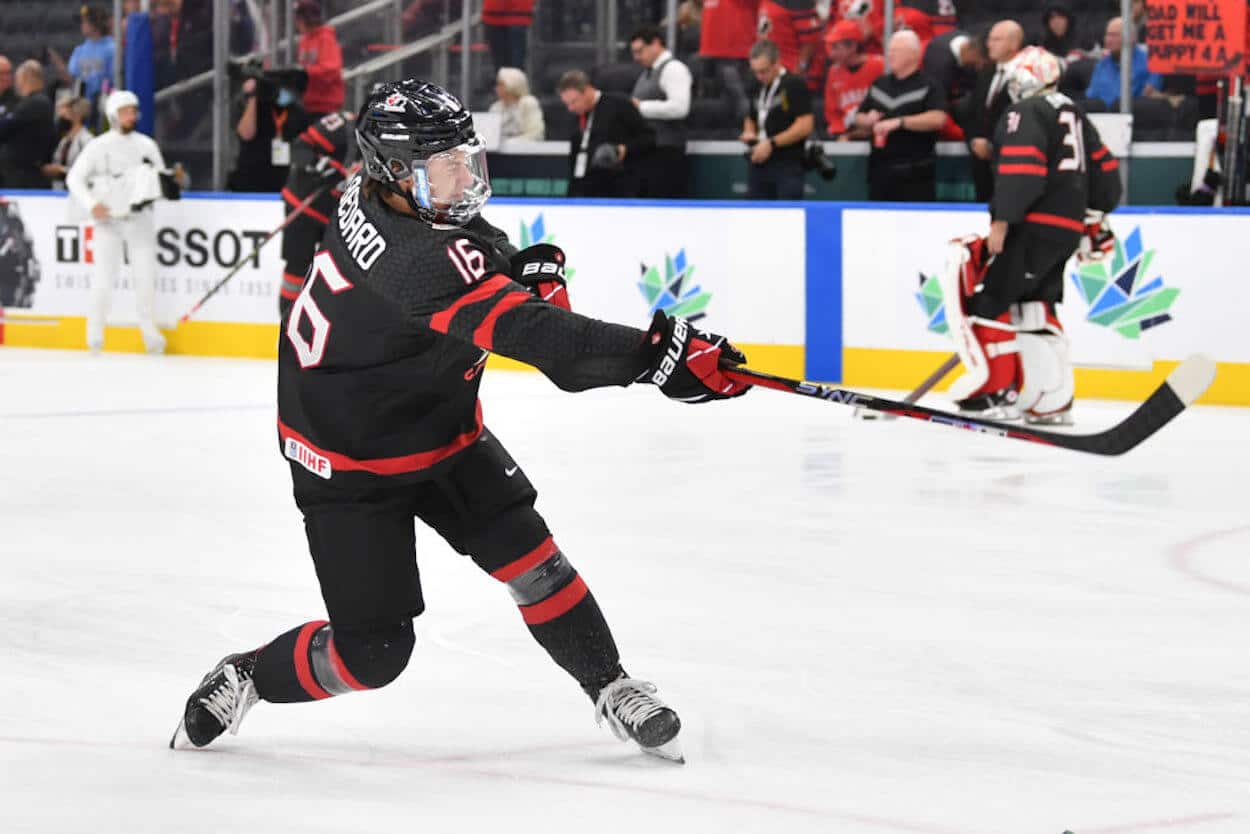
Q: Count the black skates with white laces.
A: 2